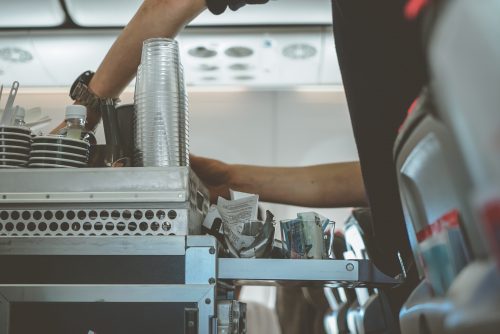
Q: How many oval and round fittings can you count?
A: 8